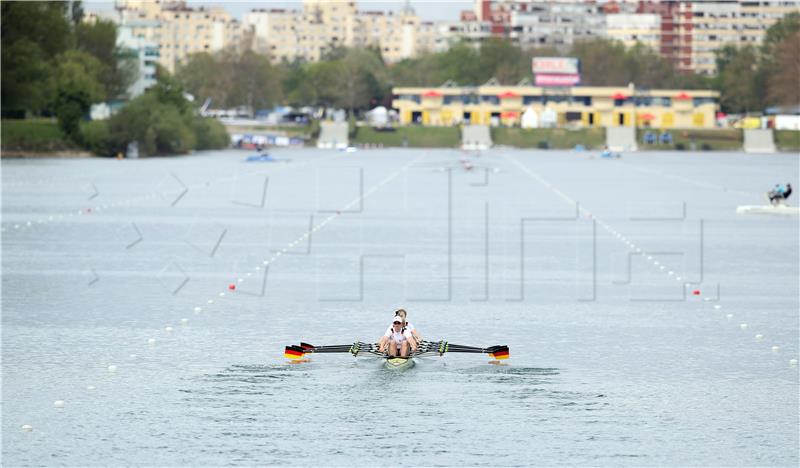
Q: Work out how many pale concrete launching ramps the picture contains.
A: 4